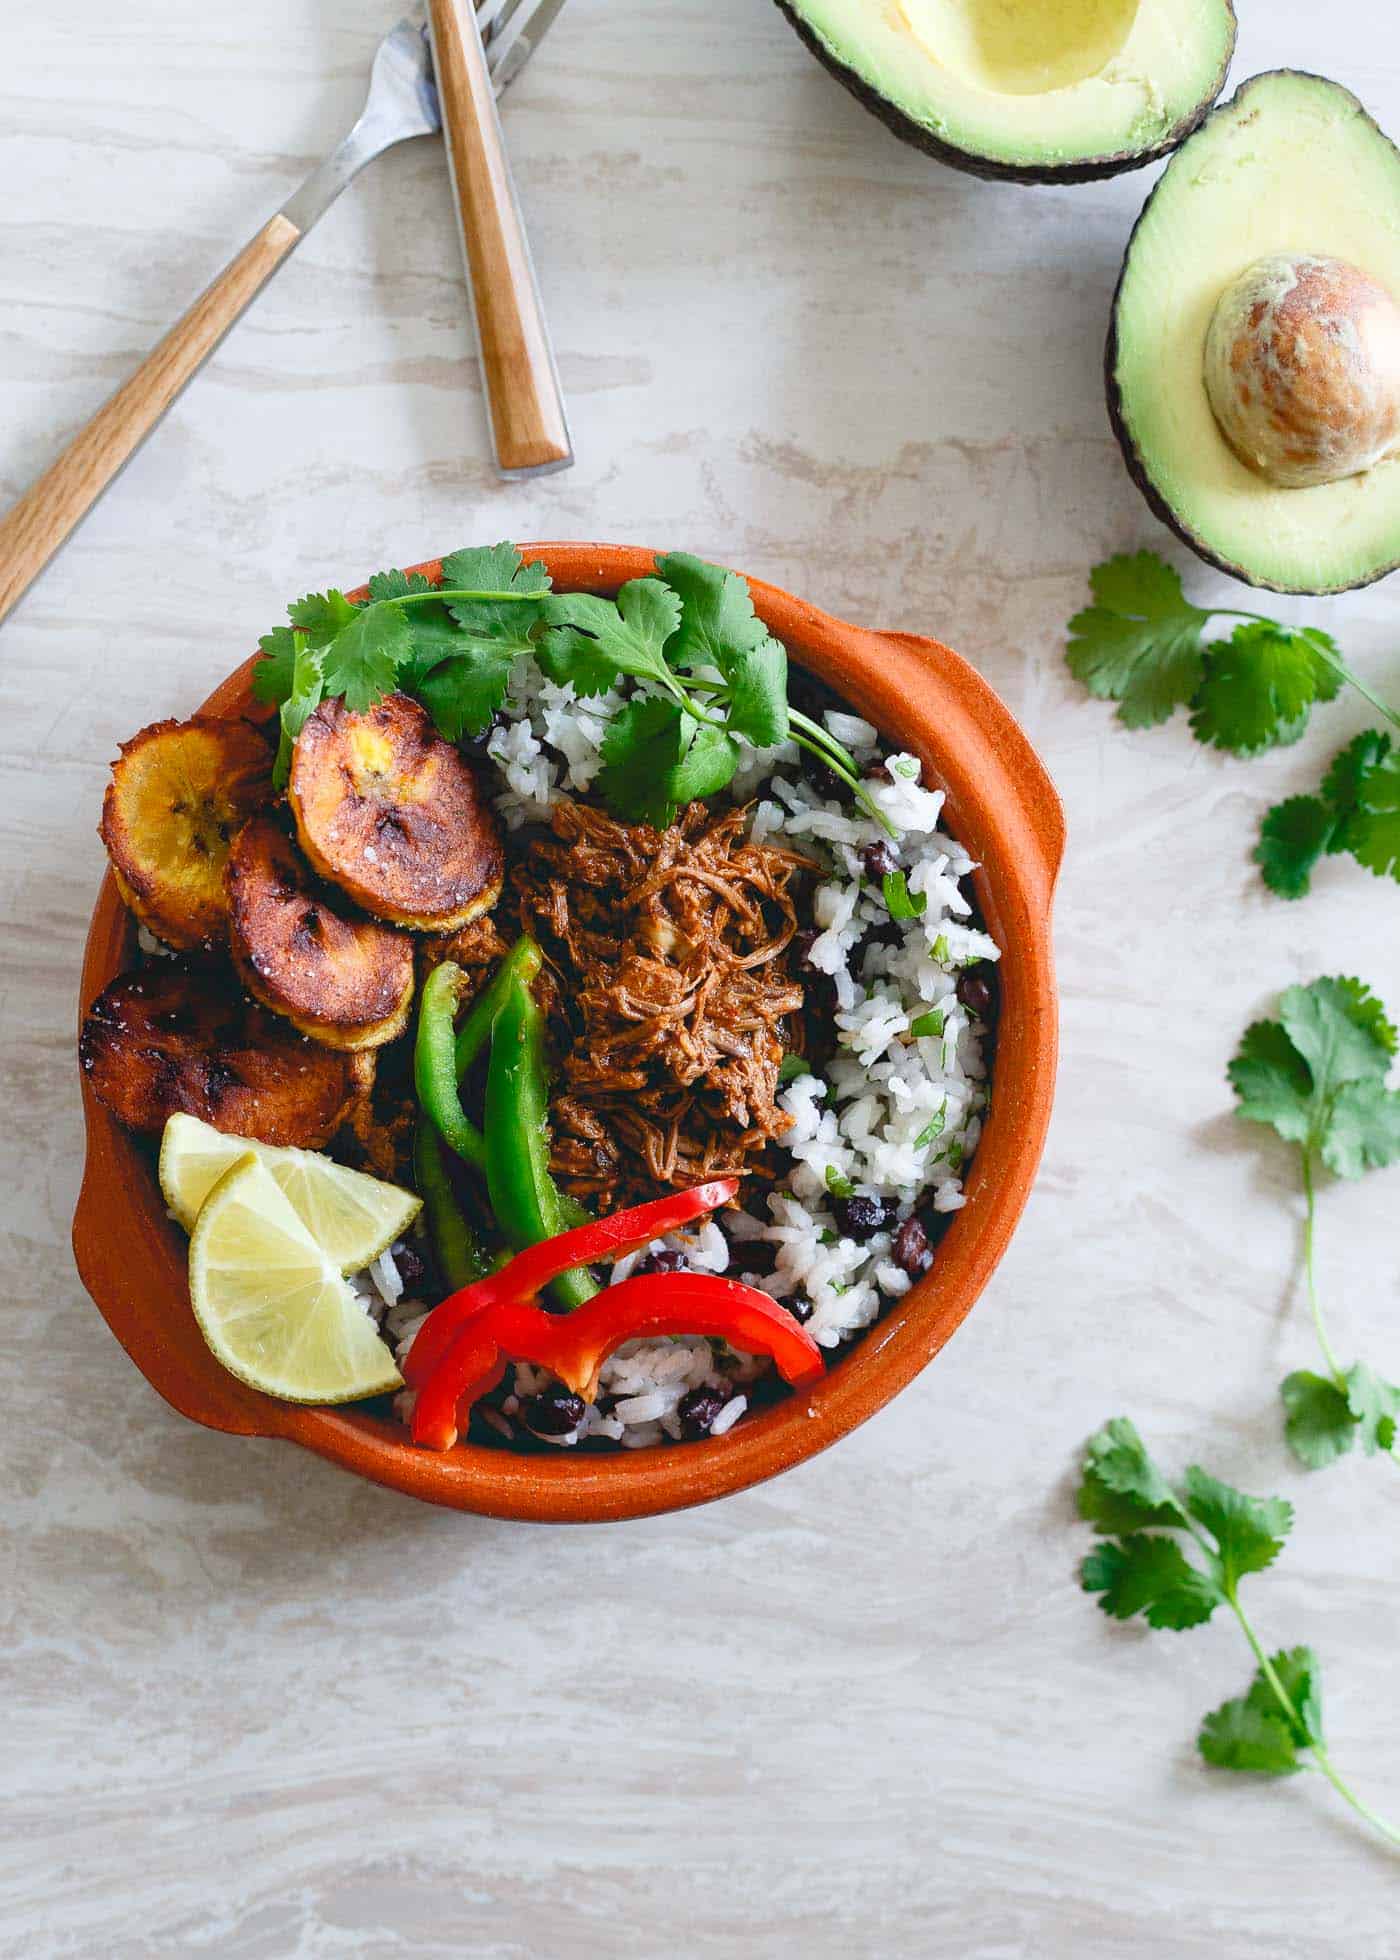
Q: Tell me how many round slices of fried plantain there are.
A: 4